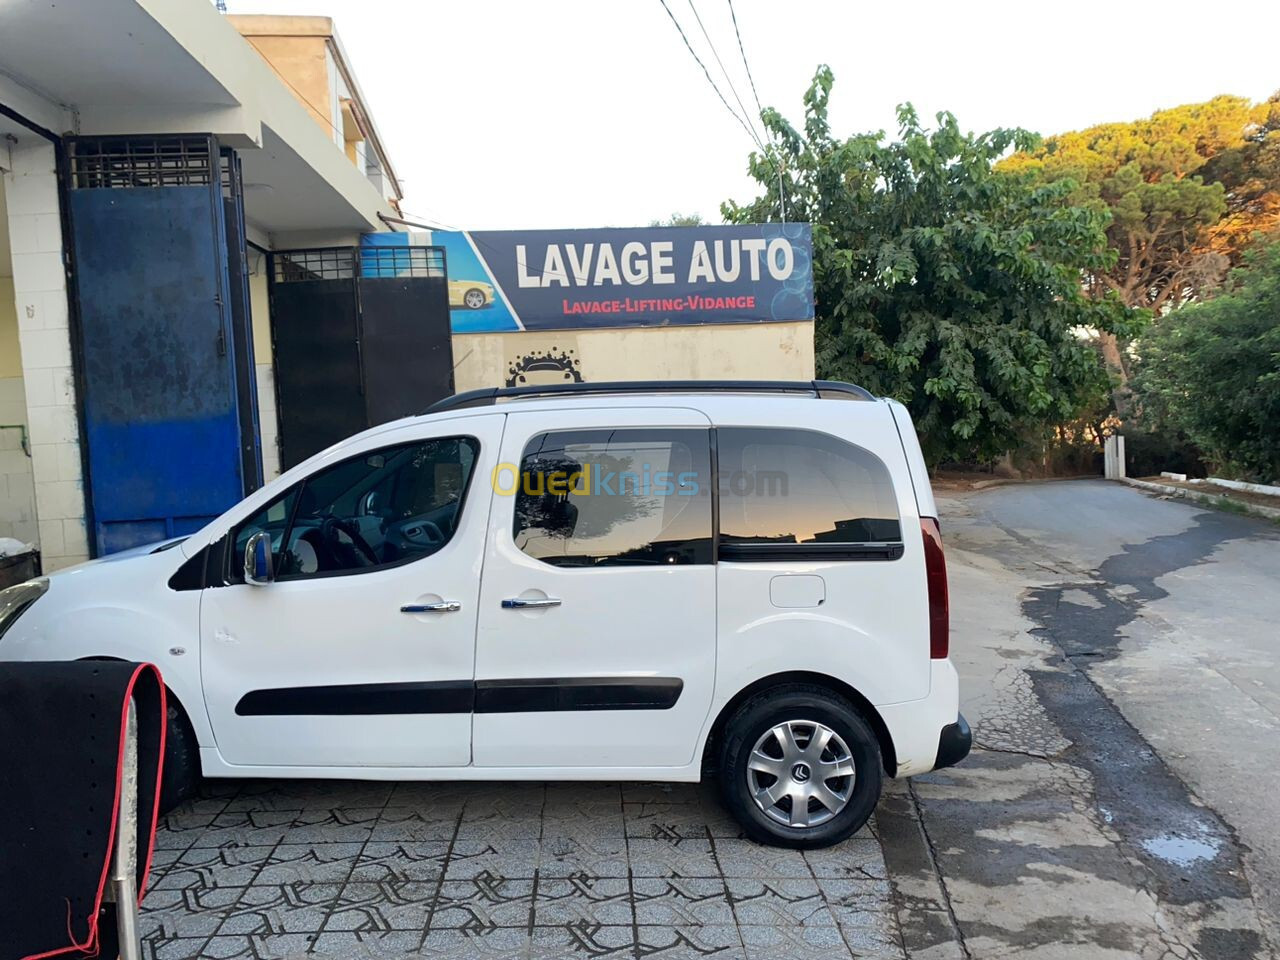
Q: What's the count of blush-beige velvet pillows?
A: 0